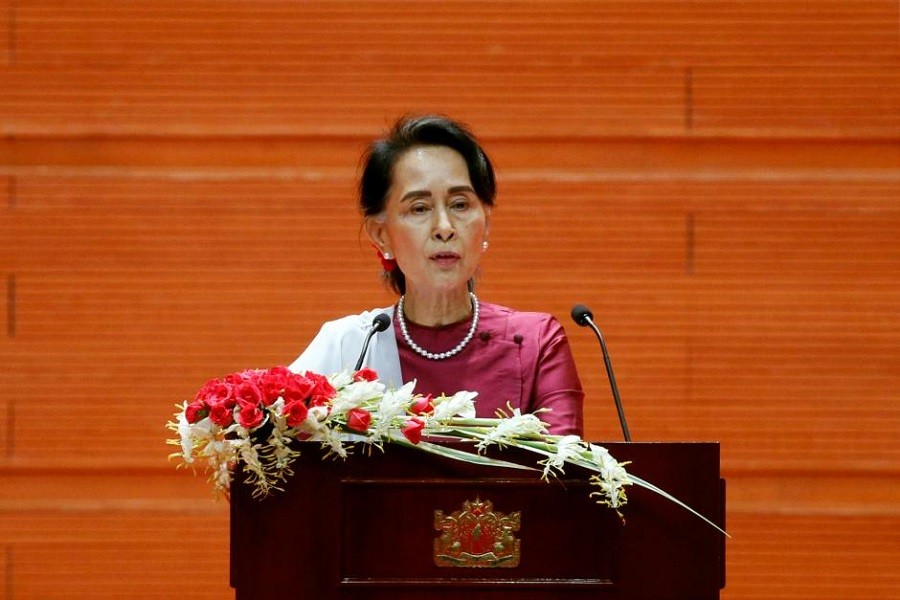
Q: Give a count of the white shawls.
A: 1